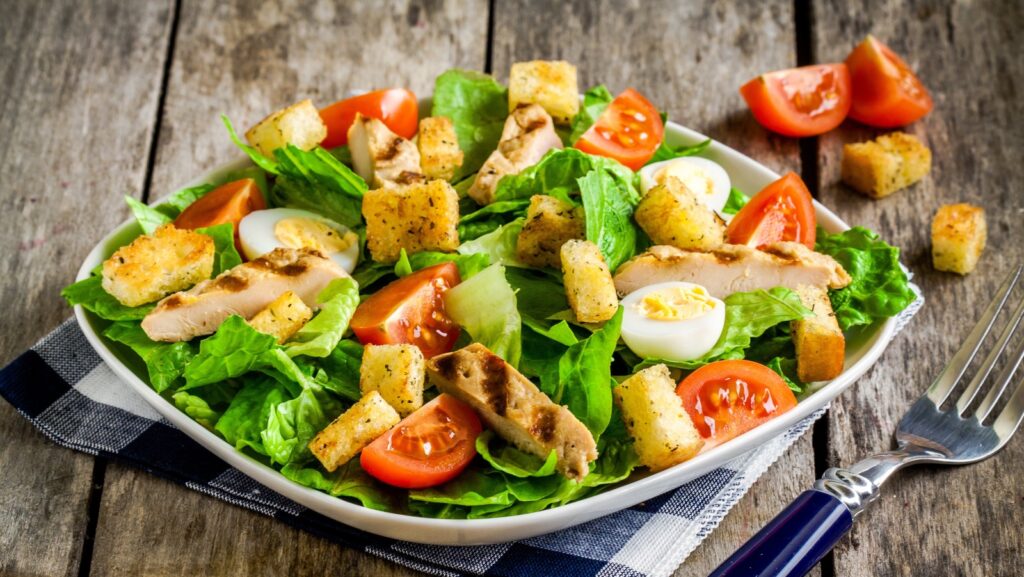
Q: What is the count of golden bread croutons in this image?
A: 15